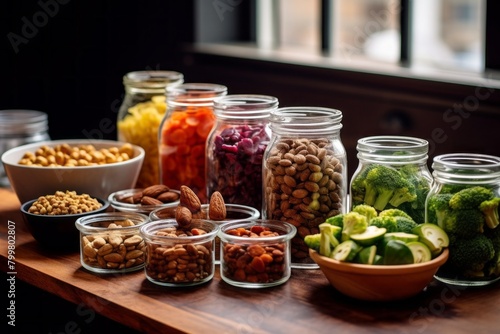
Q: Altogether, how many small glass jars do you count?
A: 5